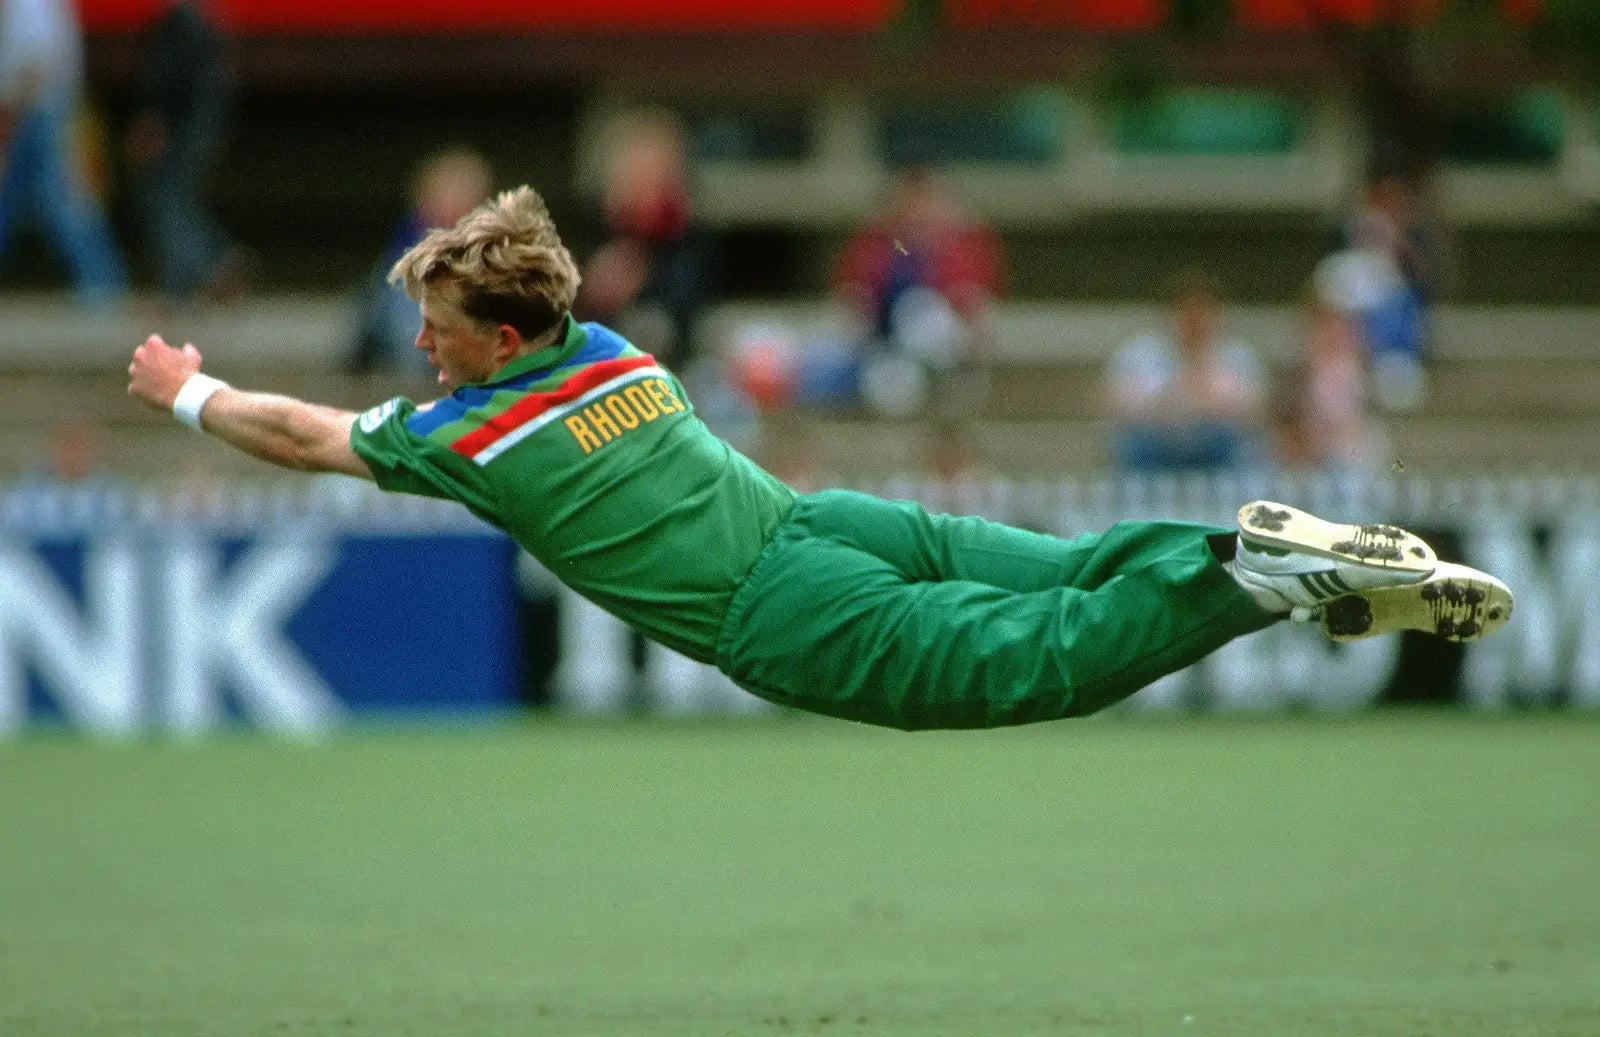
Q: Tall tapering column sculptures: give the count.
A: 0